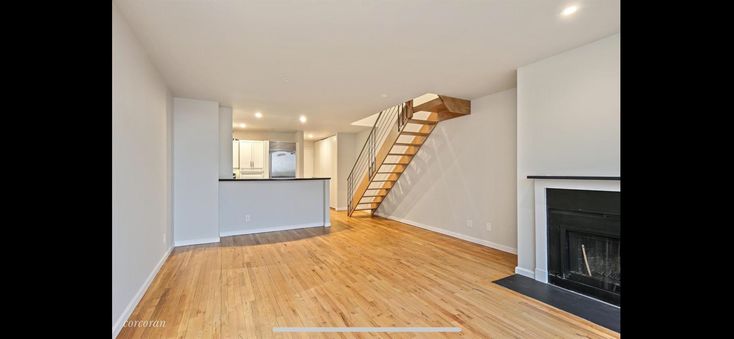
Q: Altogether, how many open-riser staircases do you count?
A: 1